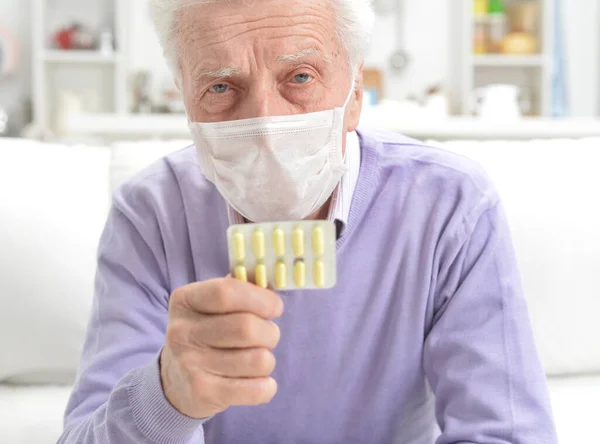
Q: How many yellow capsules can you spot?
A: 10